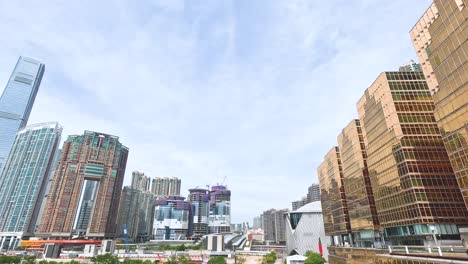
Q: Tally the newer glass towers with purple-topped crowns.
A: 3